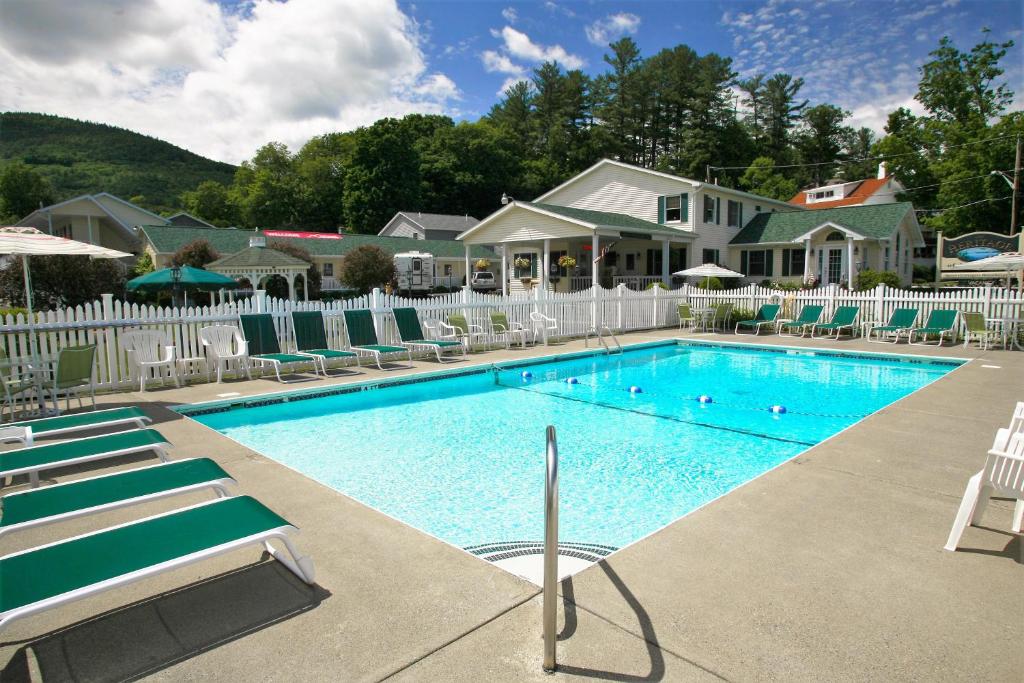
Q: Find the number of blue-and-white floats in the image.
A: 5